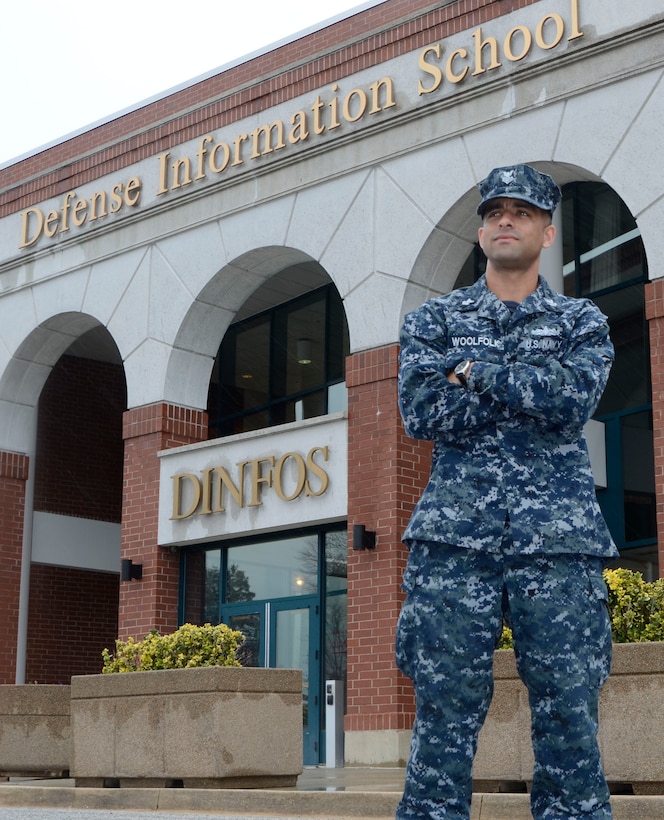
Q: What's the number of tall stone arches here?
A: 3